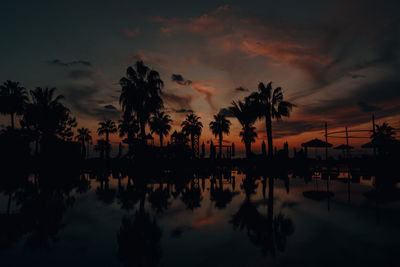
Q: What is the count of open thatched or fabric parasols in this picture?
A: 3